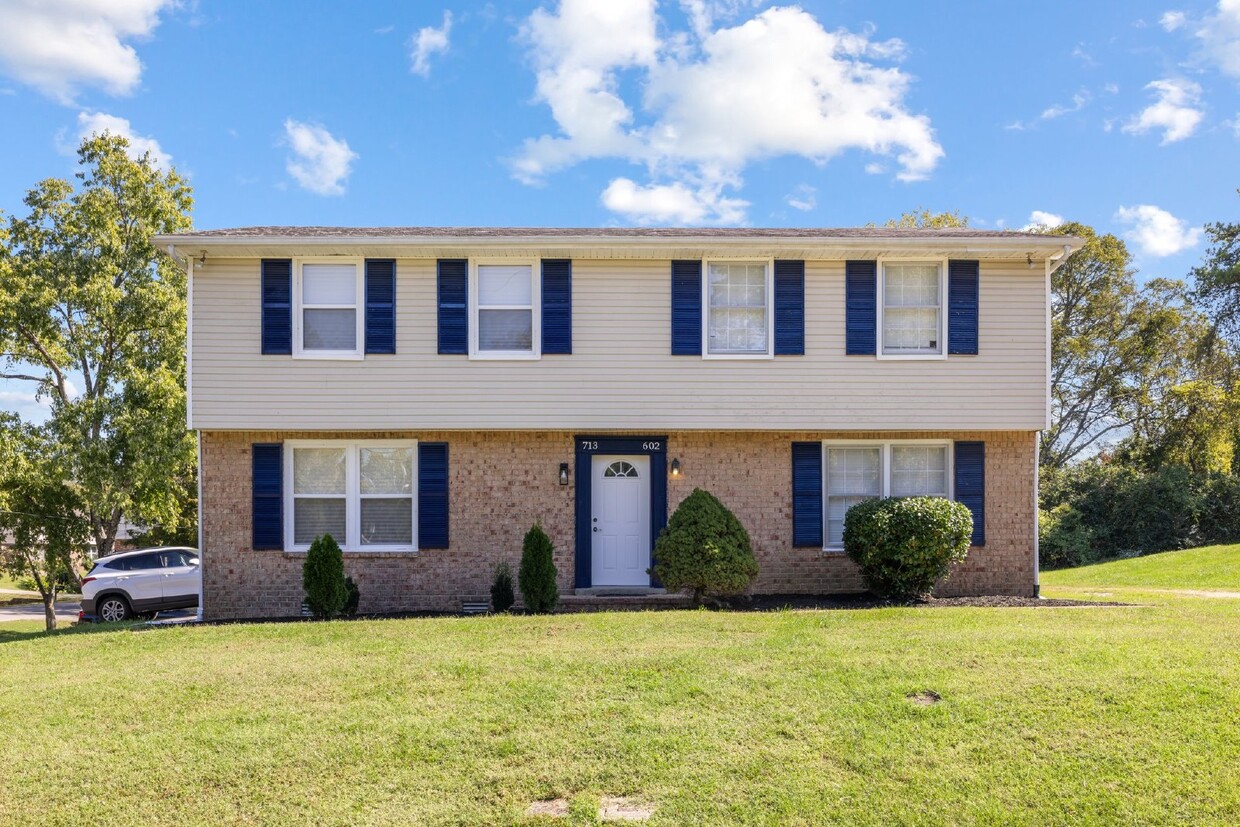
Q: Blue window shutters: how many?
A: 12